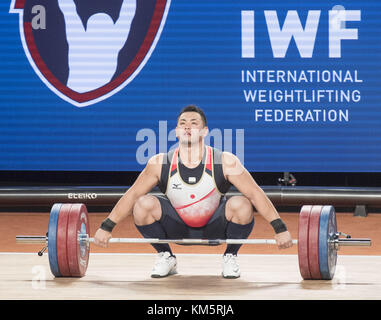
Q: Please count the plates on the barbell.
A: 6